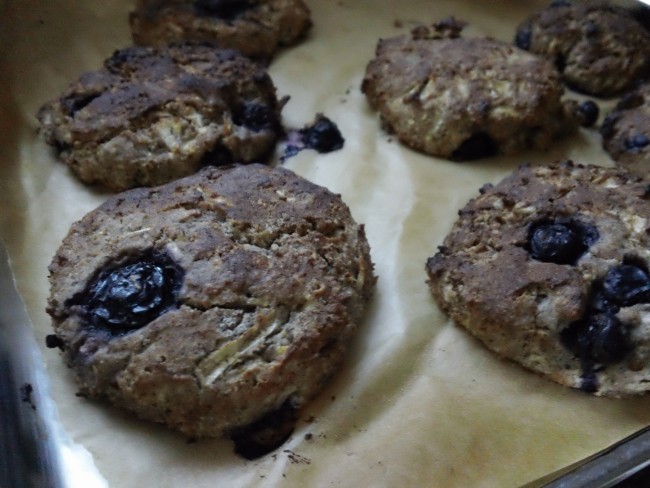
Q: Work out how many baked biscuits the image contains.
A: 7